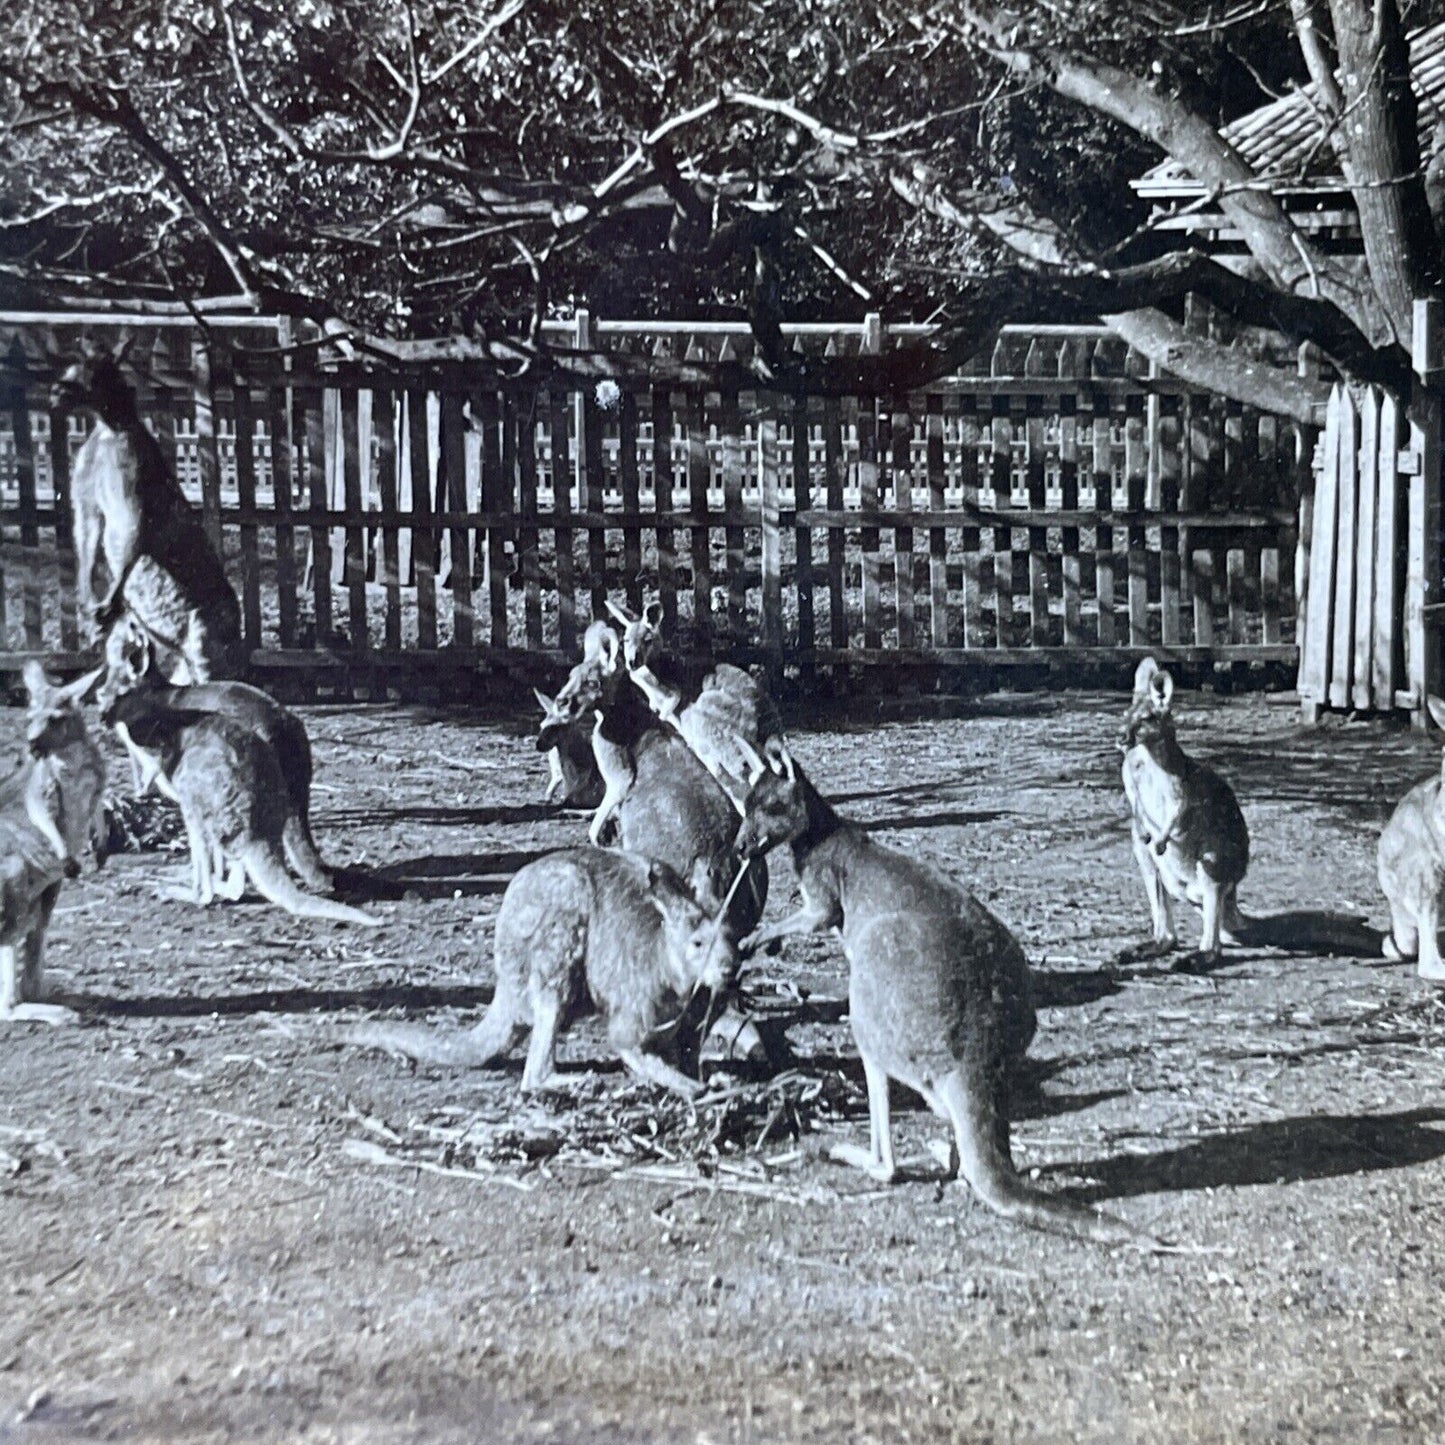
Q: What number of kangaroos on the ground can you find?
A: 11